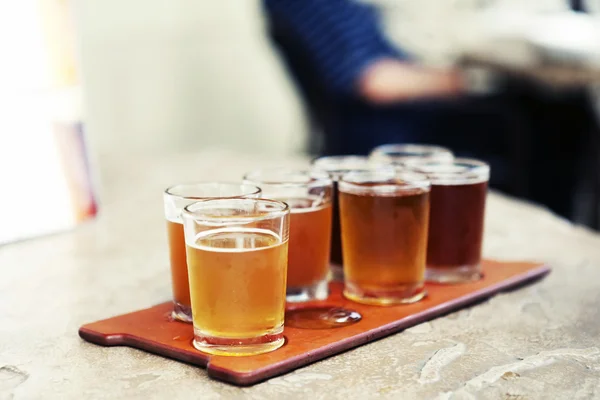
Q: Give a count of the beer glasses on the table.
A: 7